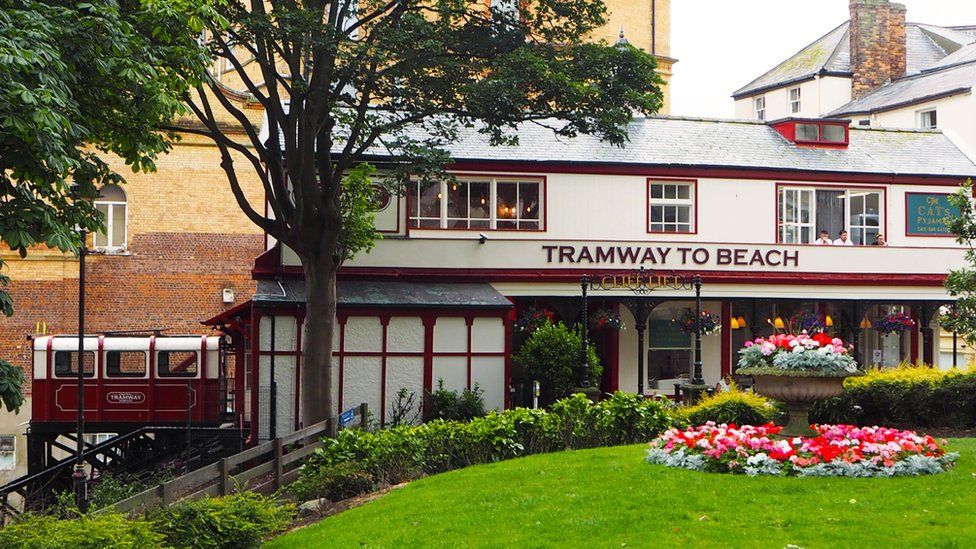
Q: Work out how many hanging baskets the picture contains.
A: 5